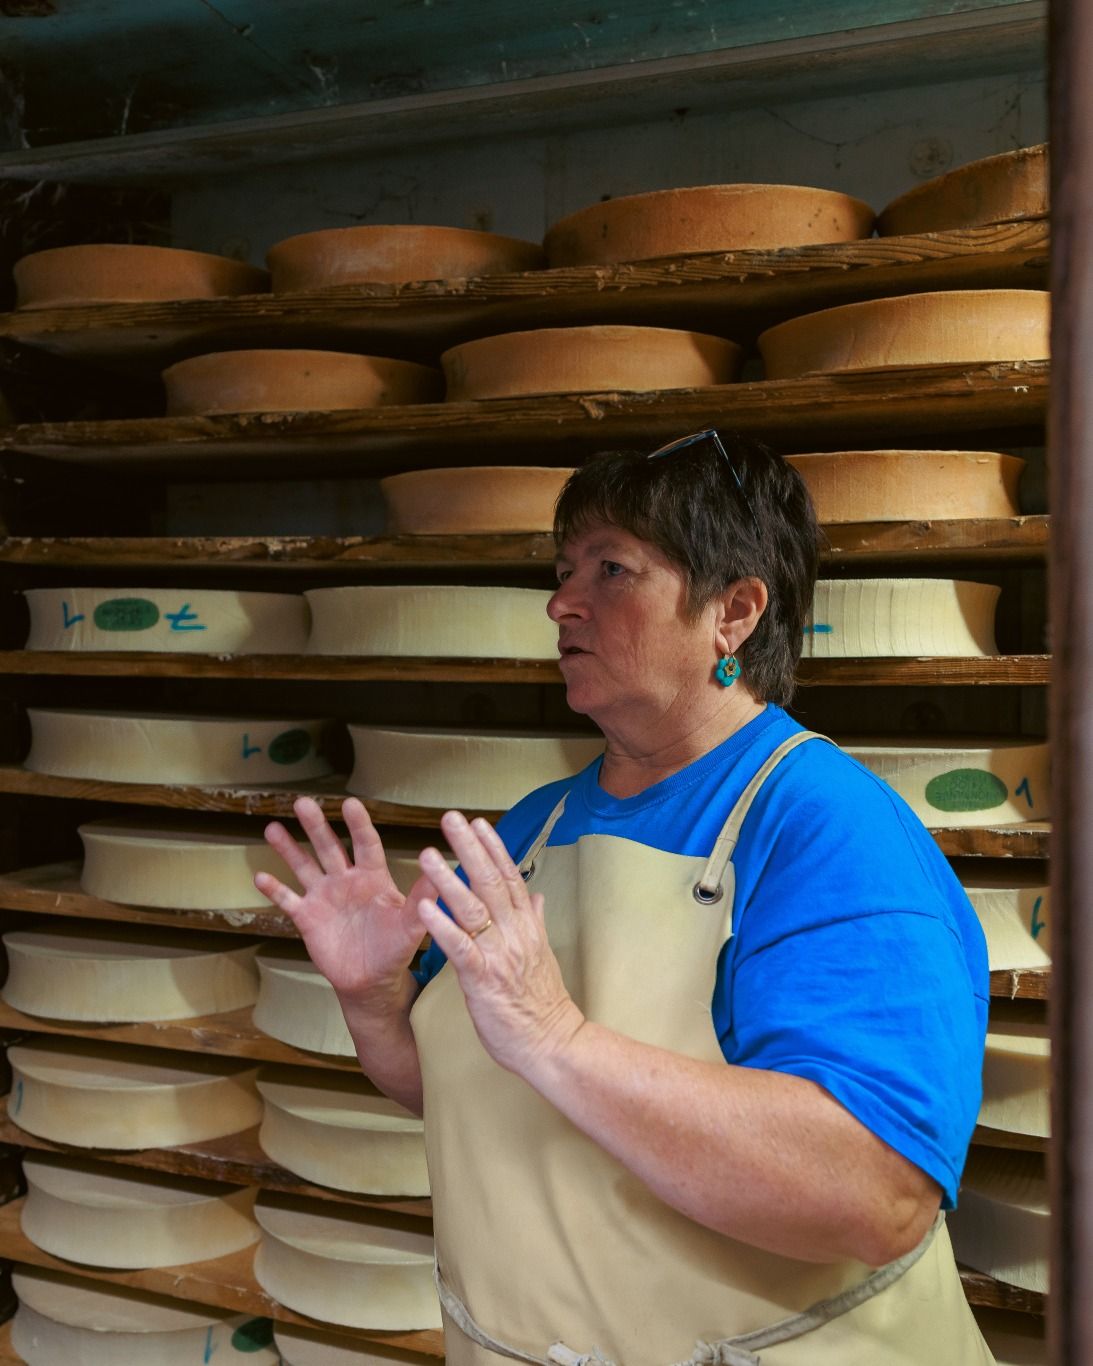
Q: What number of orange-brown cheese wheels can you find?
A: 9